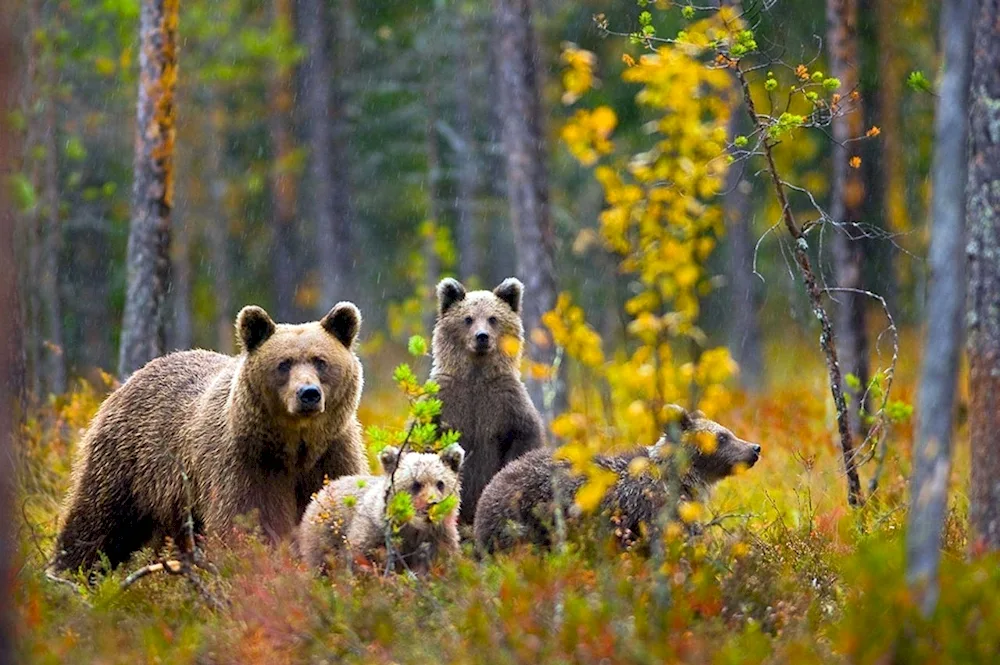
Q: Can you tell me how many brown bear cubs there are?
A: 3